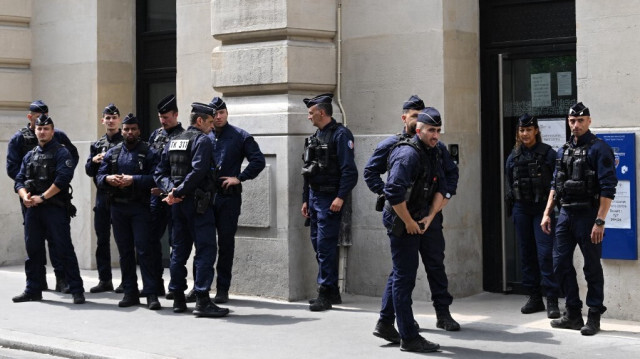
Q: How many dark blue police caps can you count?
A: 12